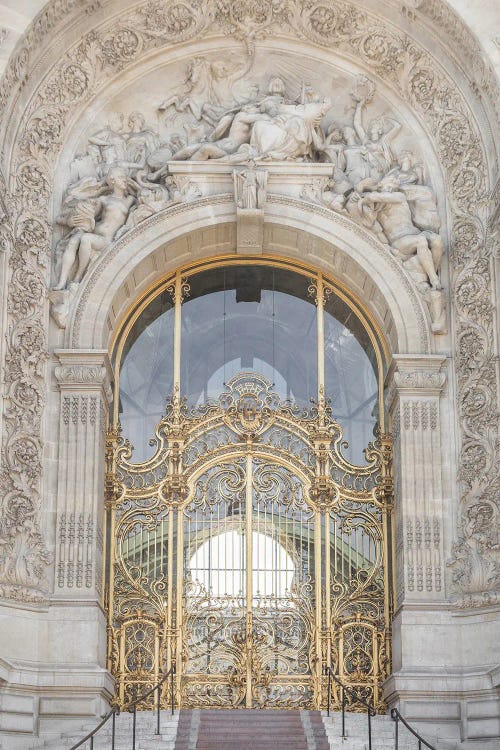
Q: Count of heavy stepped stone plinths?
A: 2